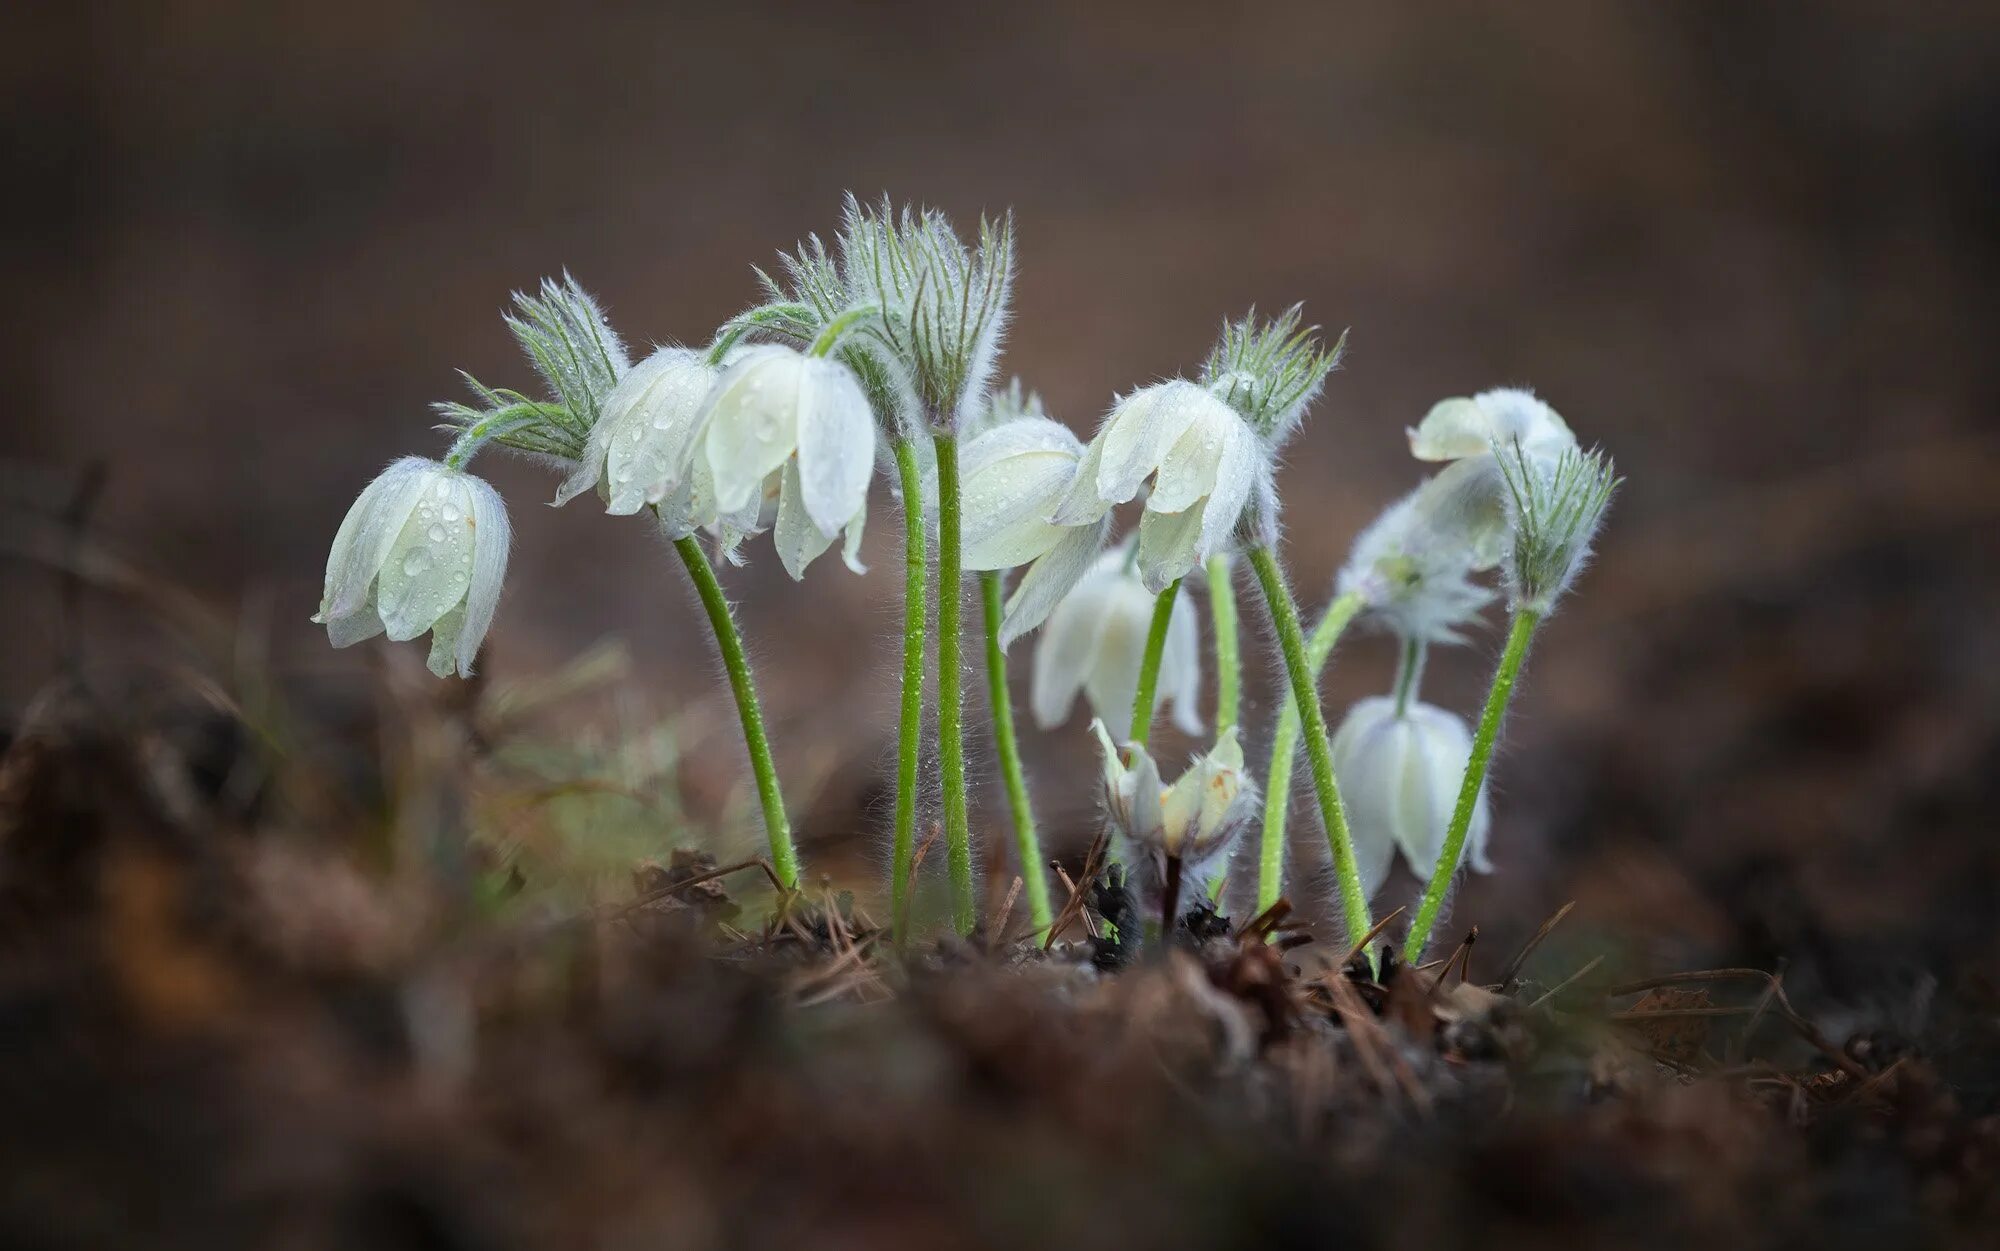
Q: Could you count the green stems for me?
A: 9